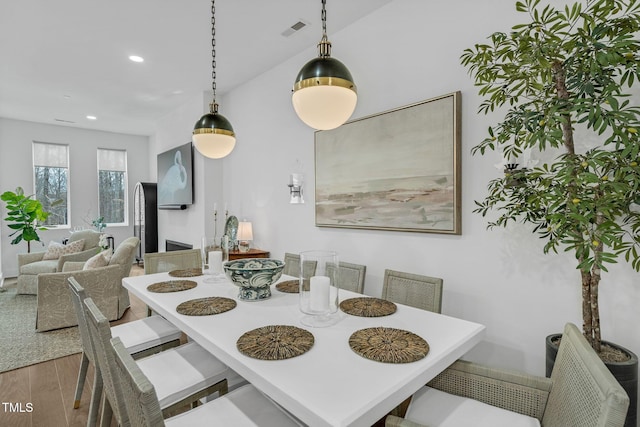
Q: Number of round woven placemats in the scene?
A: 7